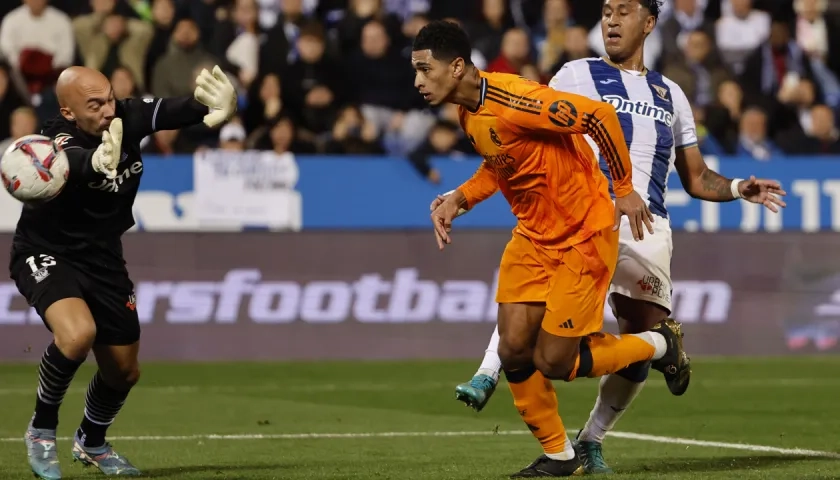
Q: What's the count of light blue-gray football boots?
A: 2